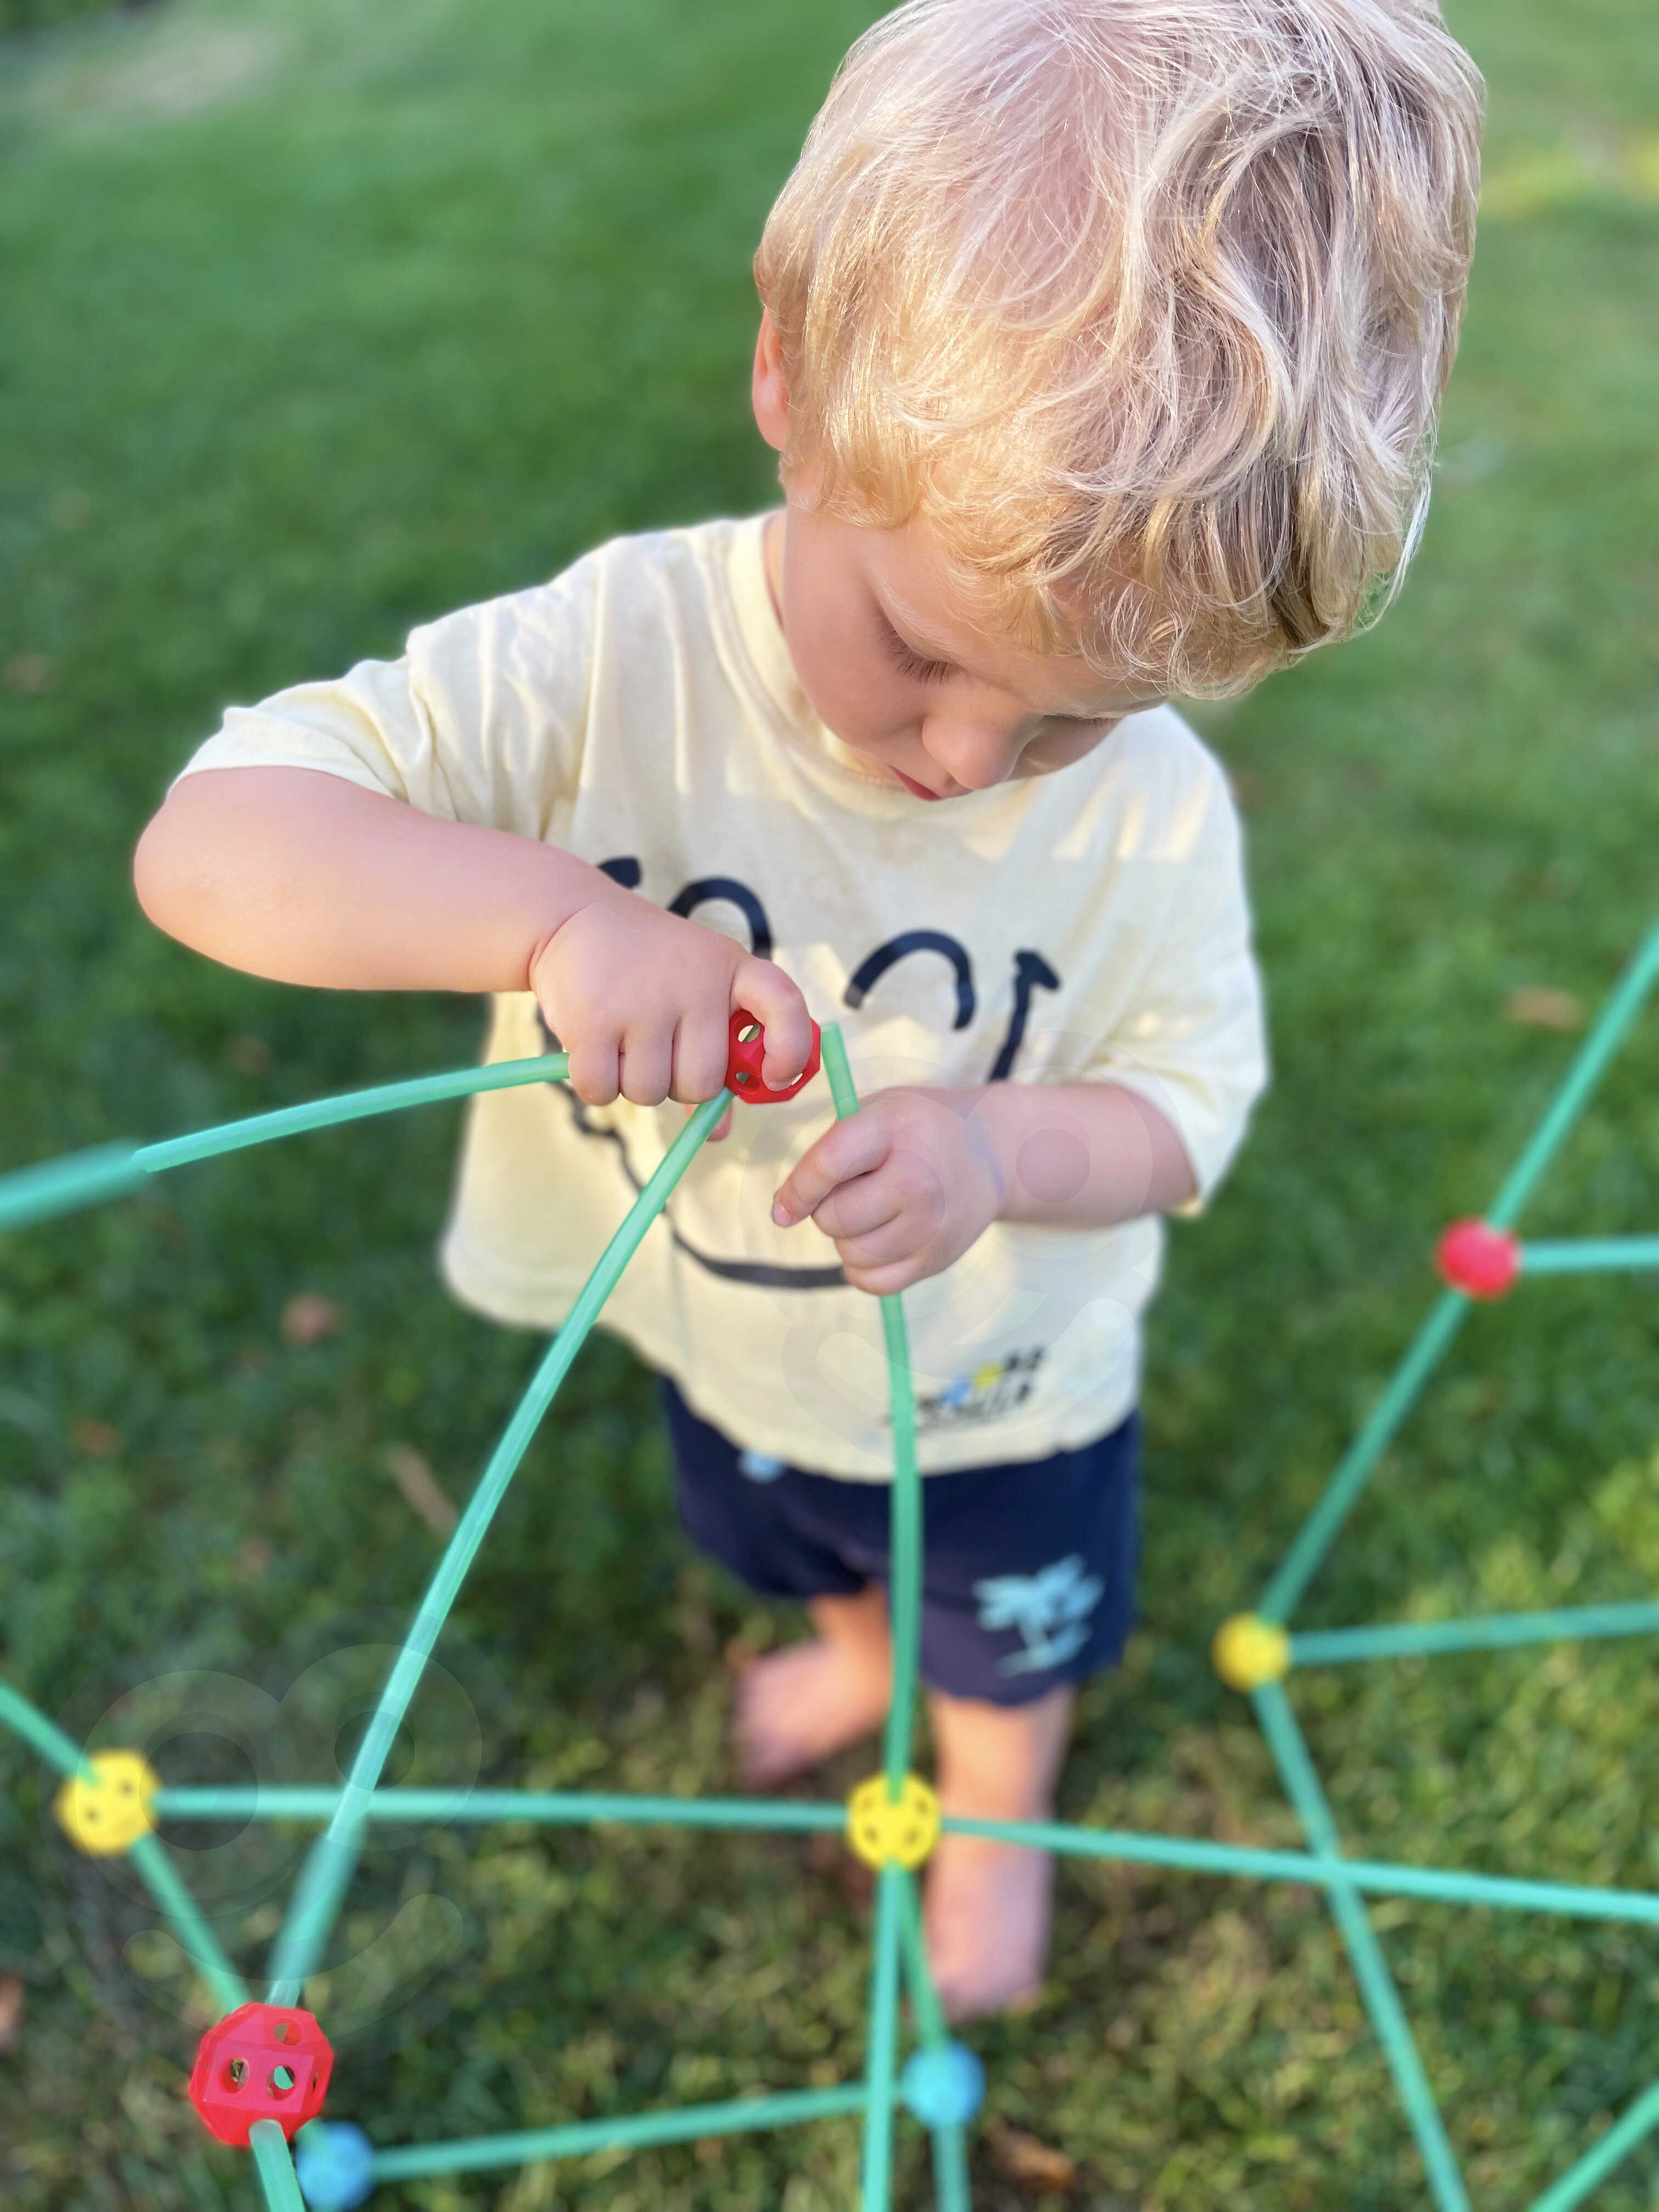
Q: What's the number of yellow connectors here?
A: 3